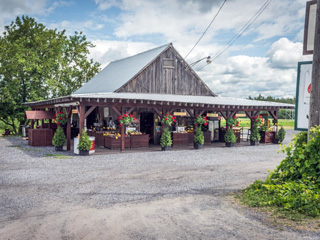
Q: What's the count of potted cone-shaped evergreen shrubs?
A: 7